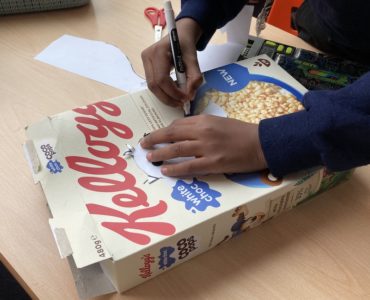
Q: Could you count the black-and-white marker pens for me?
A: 1